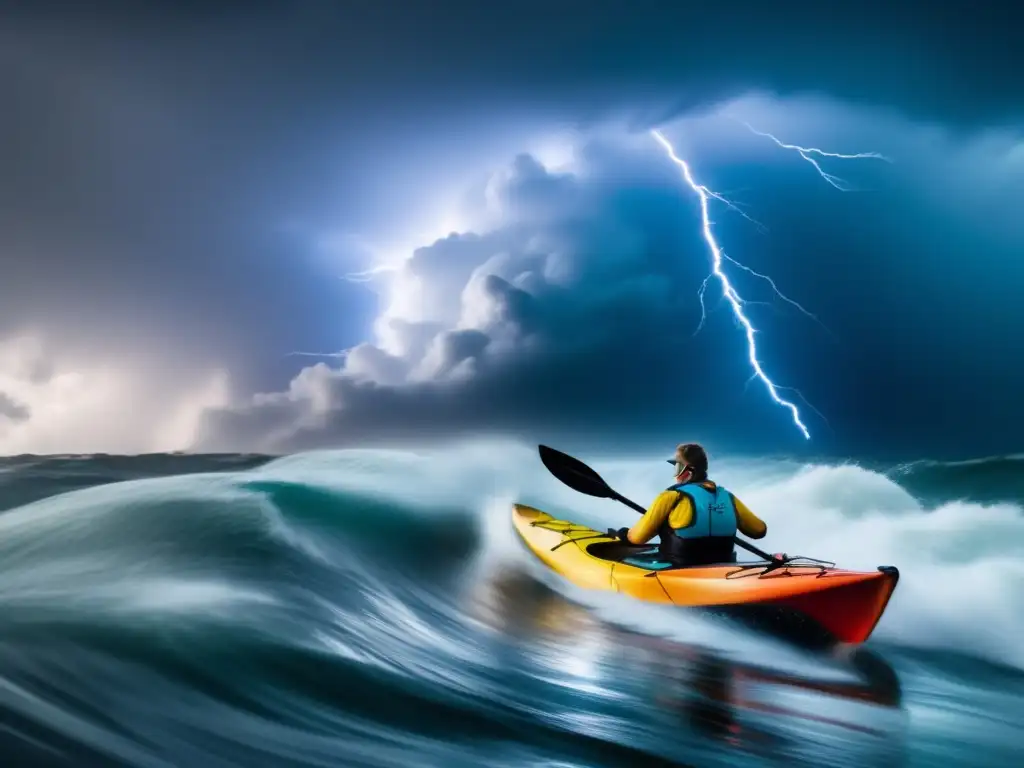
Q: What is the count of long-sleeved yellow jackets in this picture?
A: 1